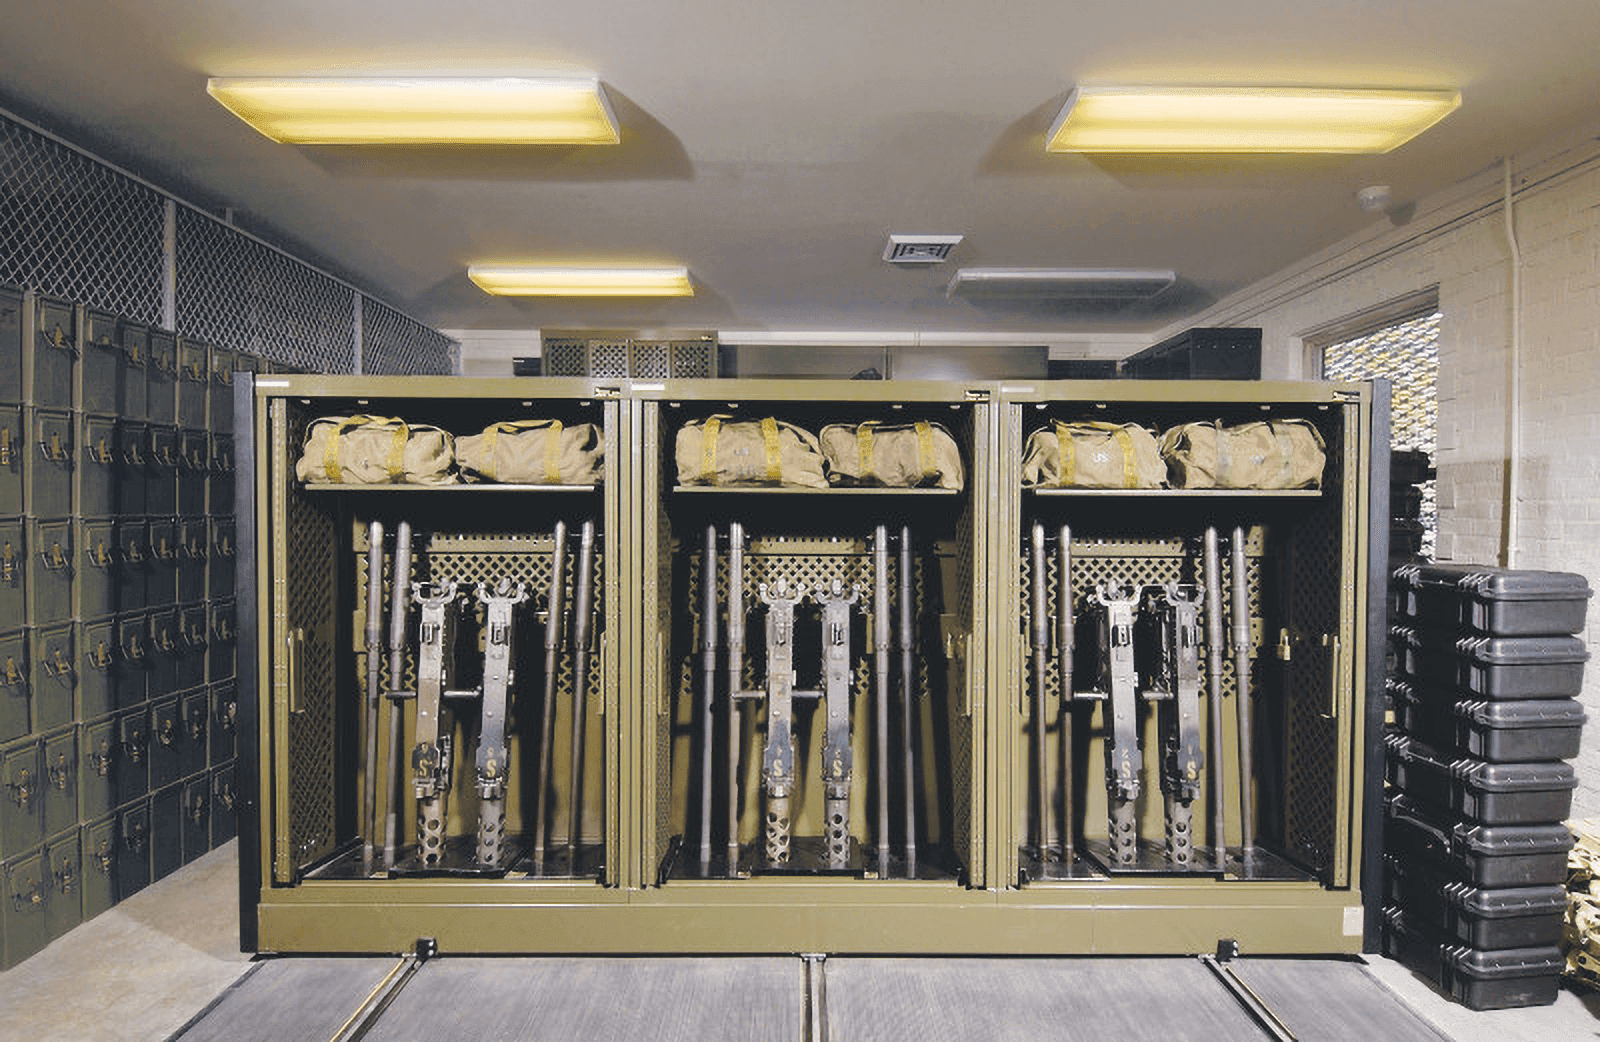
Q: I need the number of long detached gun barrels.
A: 12